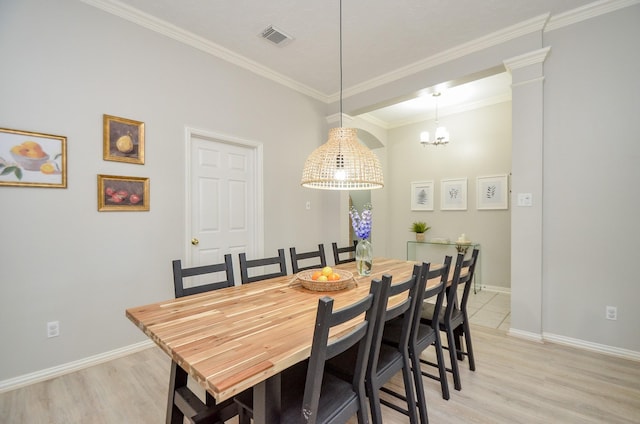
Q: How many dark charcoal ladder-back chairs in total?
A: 8